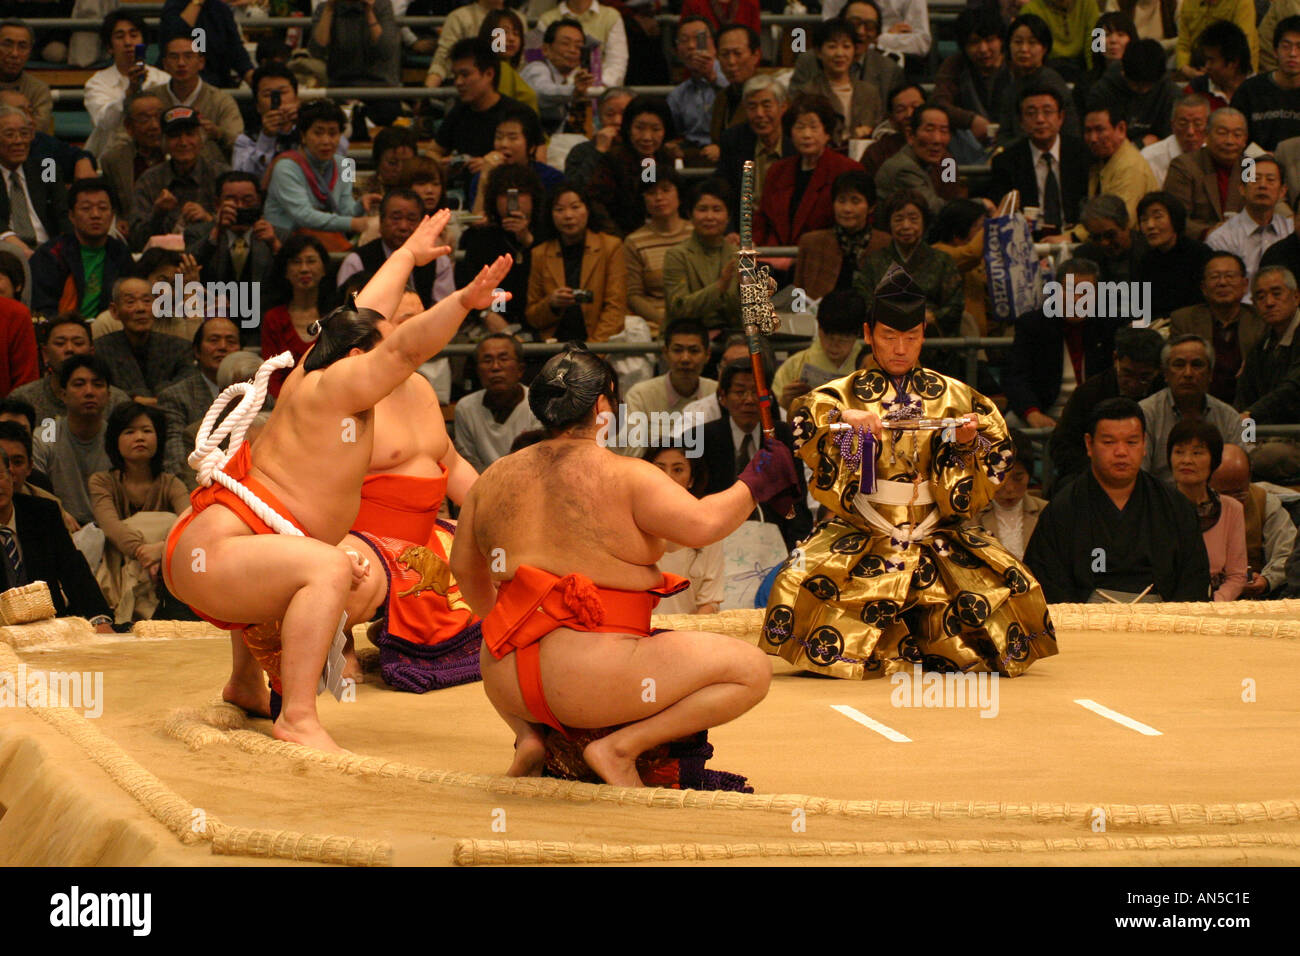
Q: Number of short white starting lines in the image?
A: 2